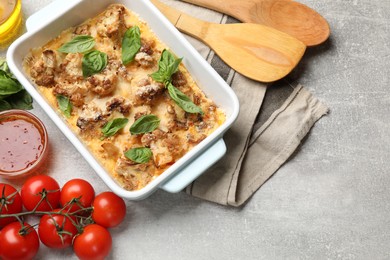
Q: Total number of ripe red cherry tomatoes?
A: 7